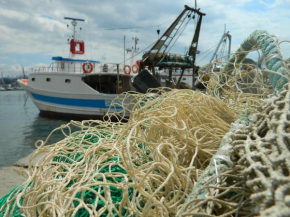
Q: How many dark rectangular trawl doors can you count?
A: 1